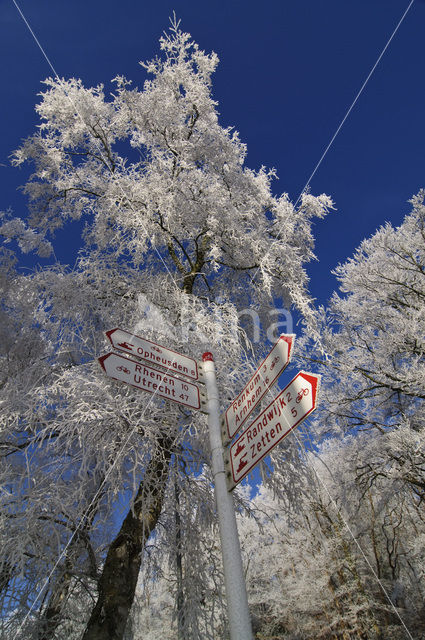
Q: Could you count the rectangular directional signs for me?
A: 4